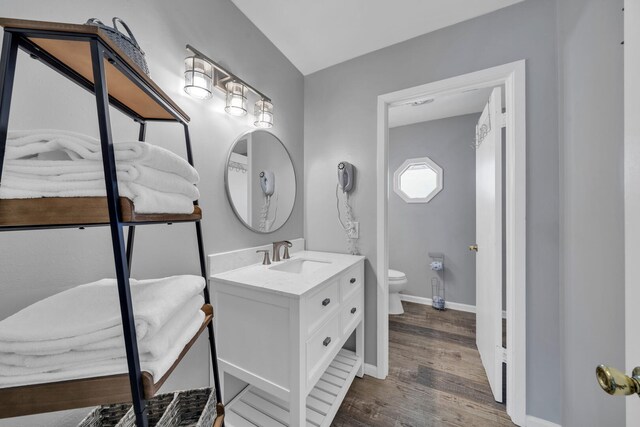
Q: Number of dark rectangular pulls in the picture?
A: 4